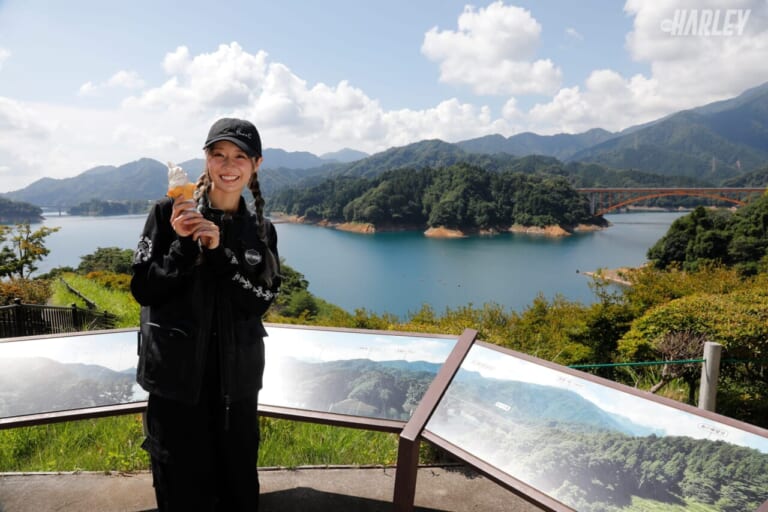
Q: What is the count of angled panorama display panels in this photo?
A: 3